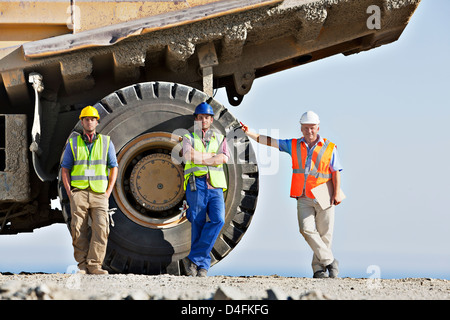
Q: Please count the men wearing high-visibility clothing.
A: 3